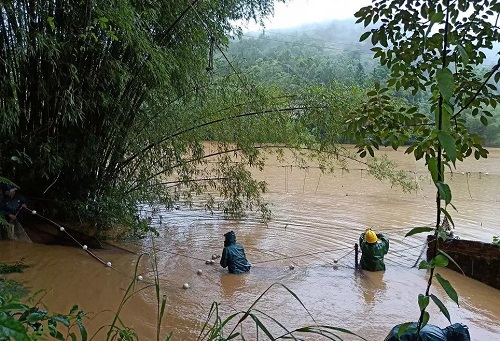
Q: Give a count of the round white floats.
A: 12